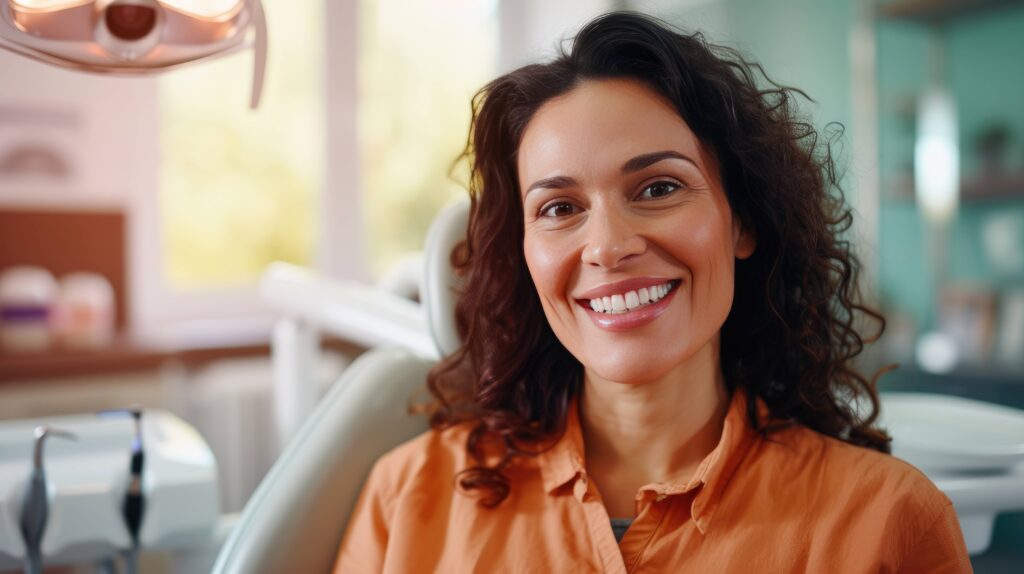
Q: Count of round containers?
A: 2